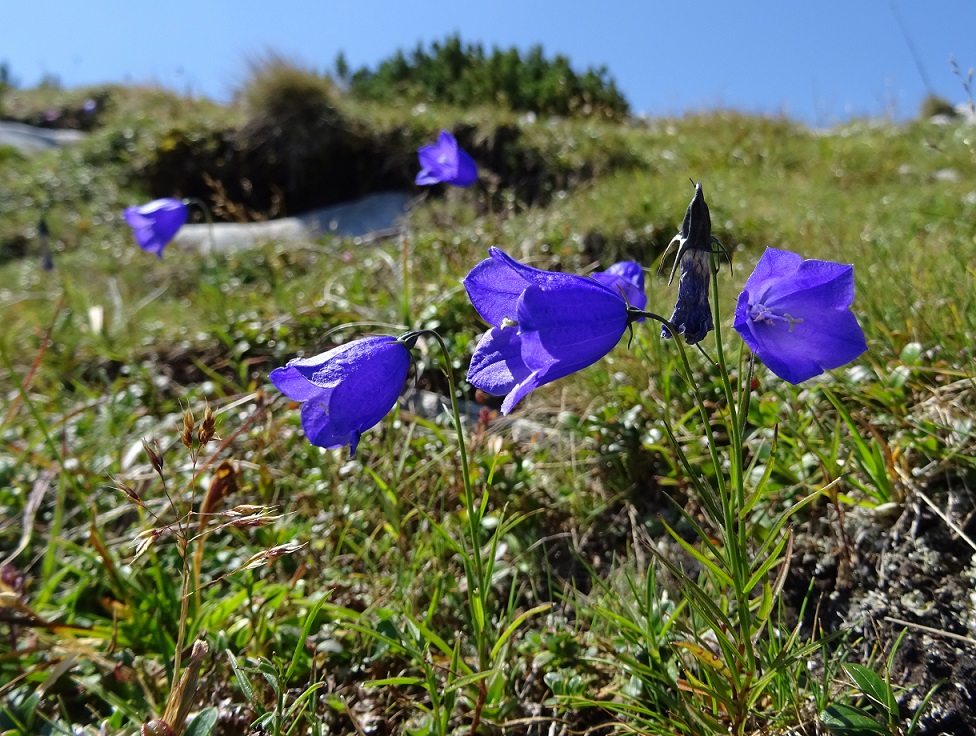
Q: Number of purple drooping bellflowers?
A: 6